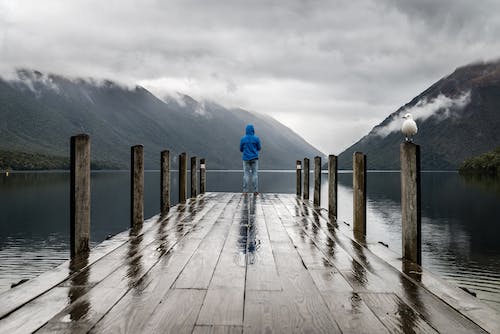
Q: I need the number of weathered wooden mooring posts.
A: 12